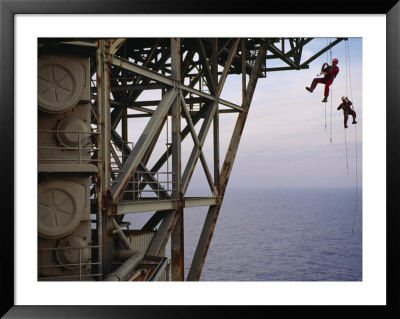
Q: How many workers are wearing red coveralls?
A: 2